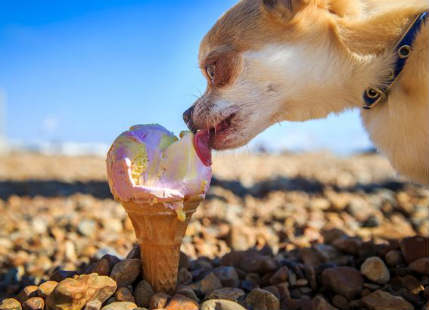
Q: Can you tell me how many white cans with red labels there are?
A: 0